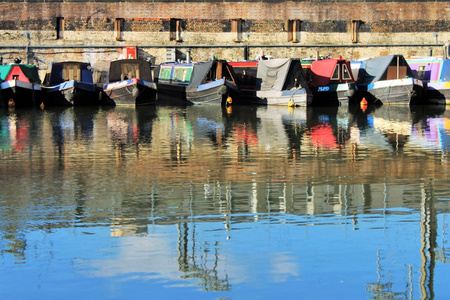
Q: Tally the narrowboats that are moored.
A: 8